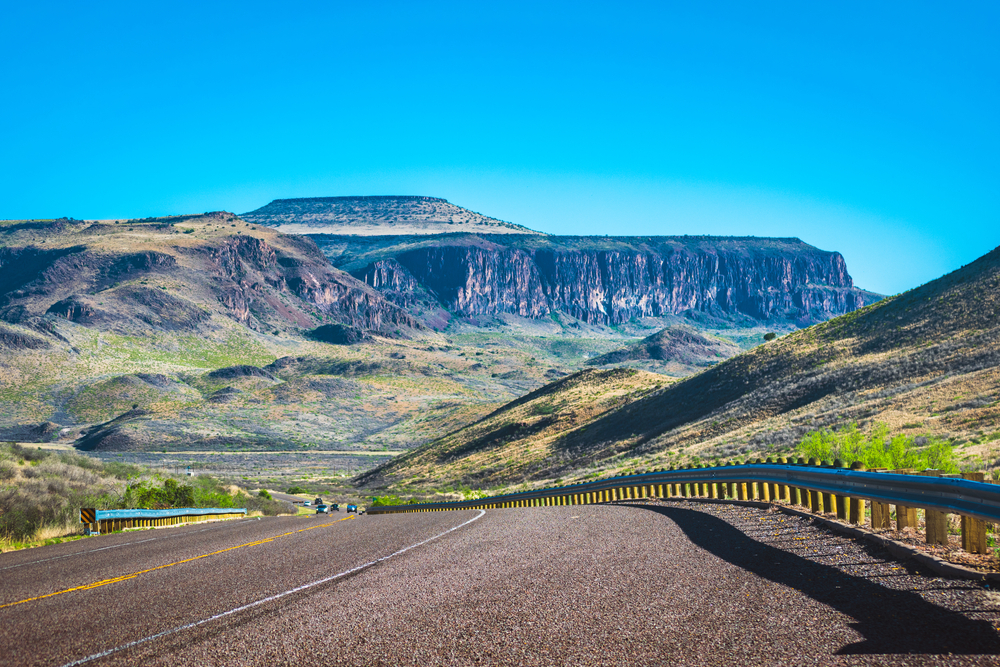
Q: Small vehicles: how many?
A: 5